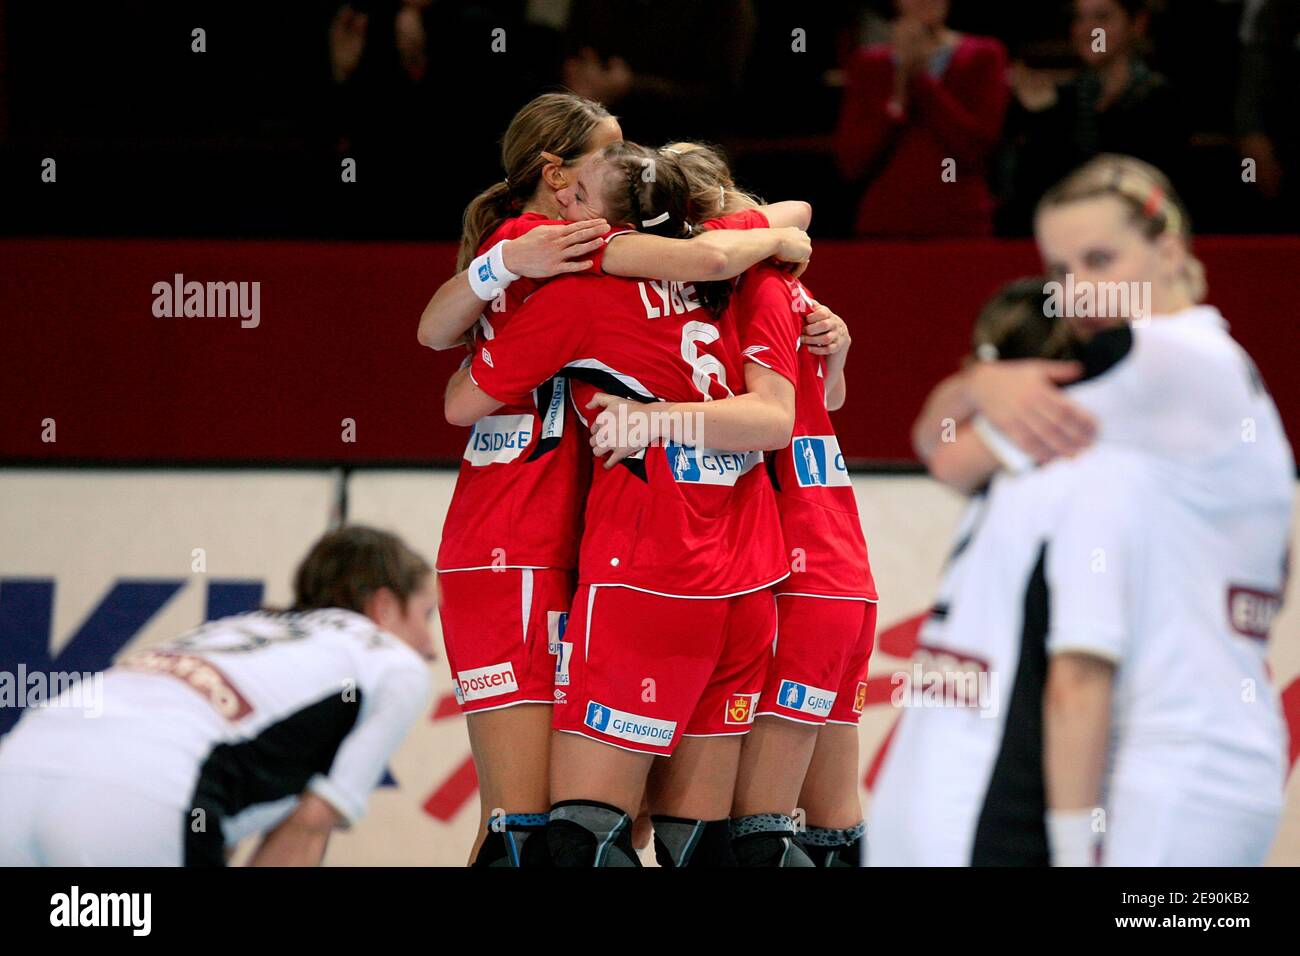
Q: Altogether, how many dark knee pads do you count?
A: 5